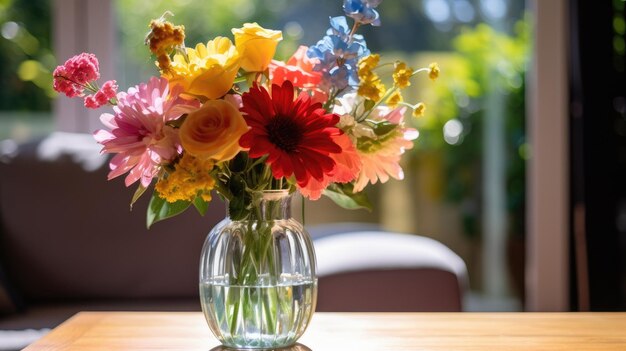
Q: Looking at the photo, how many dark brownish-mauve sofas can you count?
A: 1